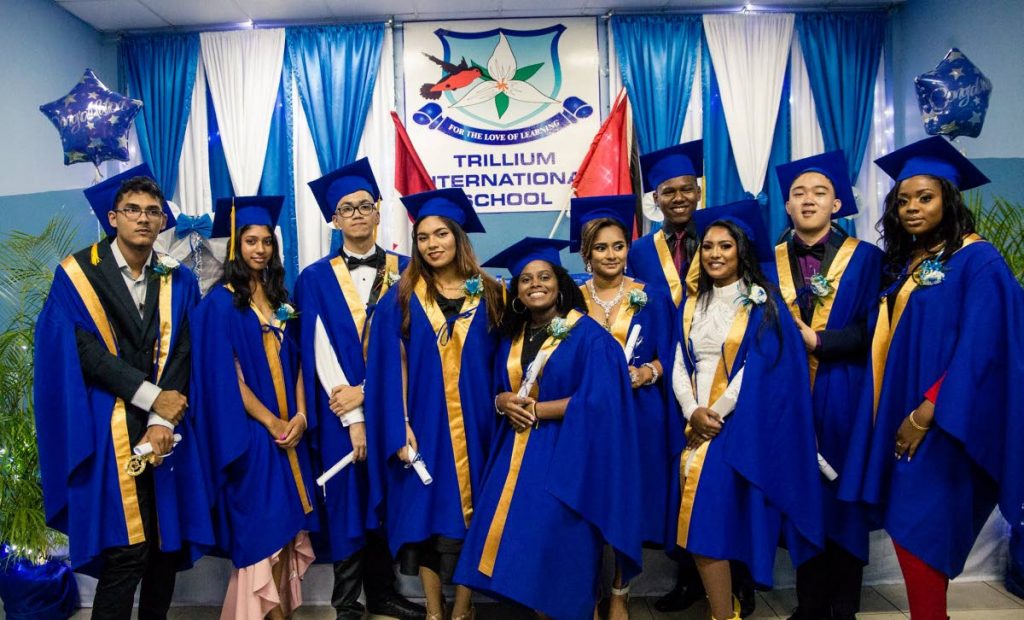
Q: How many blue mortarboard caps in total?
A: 10